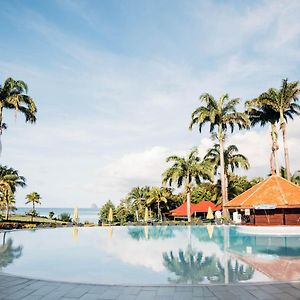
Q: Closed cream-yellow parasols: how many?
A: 4